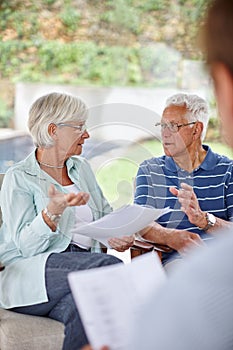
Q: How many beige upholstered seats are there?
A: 1